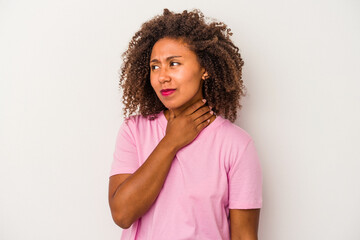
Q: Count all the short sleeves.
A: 2